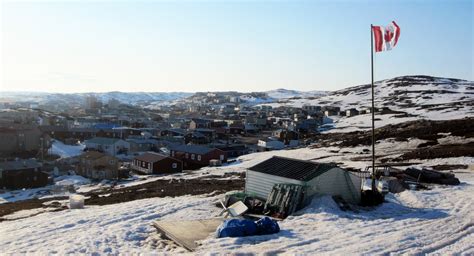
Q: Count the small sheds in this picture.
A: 1